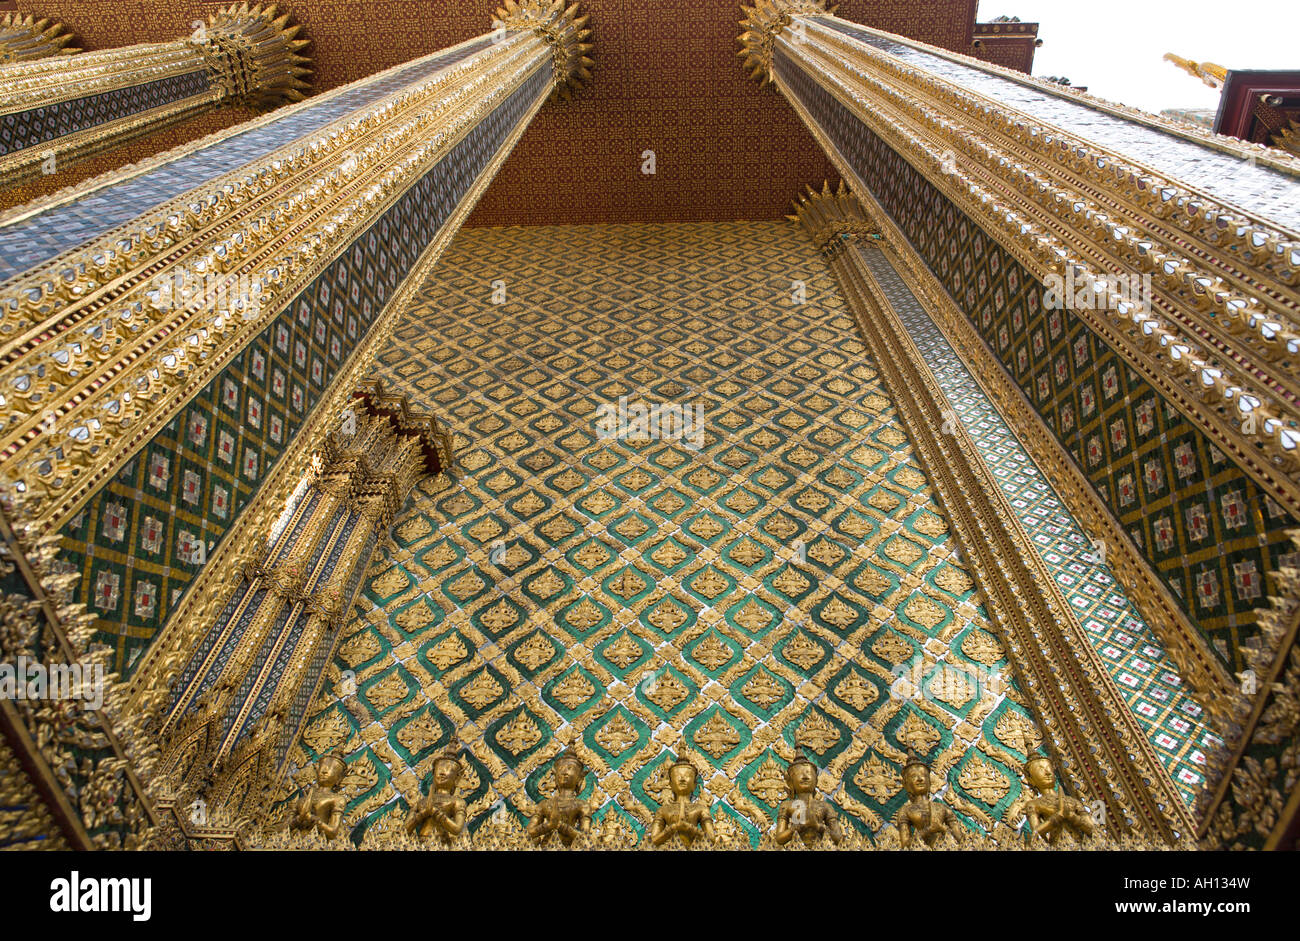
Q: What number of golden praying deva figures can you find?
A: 7